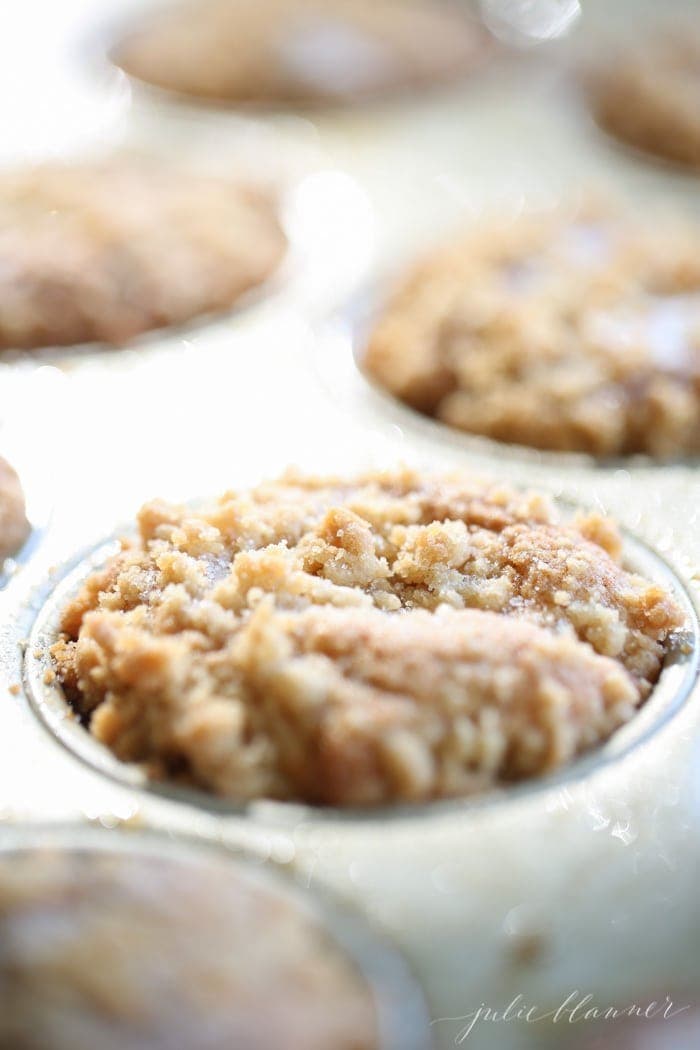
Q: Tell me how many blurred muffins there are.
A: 6